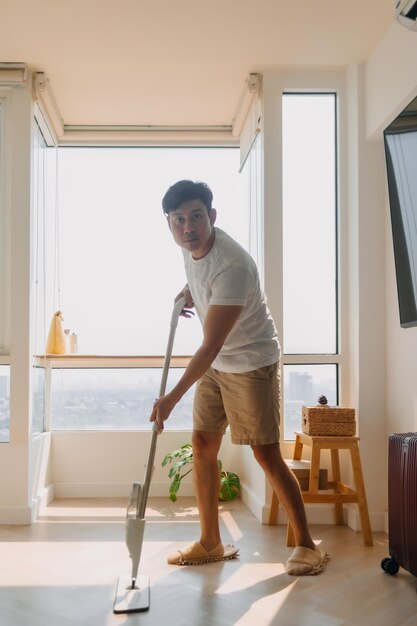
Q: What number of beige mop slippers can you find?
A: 2